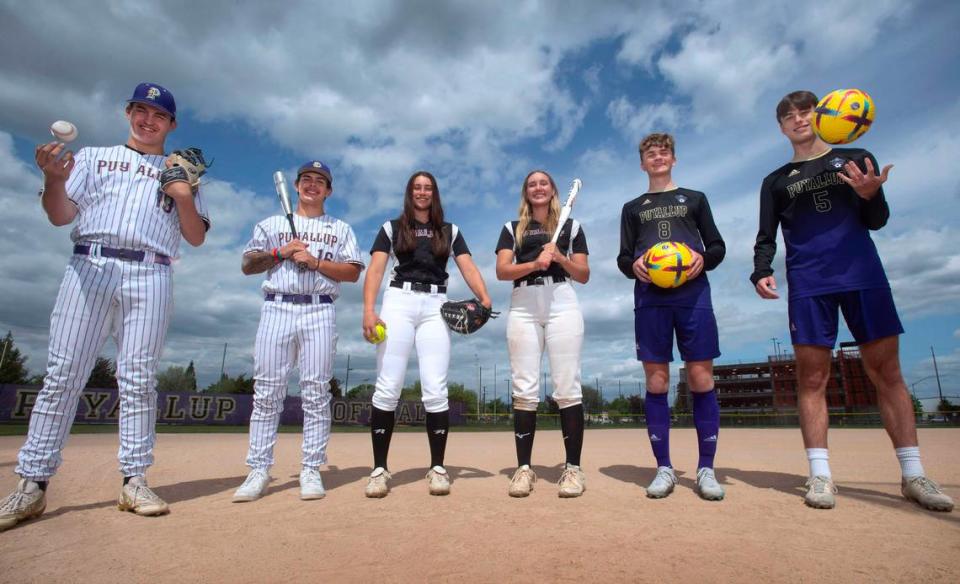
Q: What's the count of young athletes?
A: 6